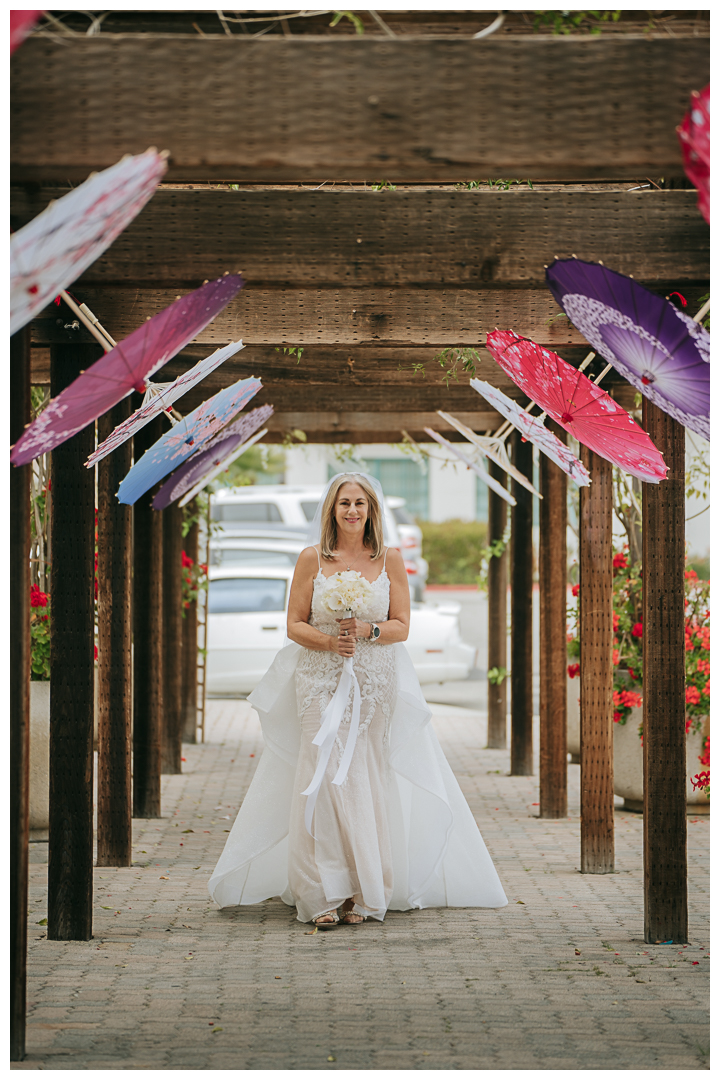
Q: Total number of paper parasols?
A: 13